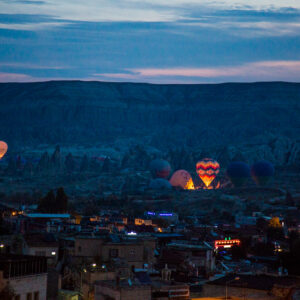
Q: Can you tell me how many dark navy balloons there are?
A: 2